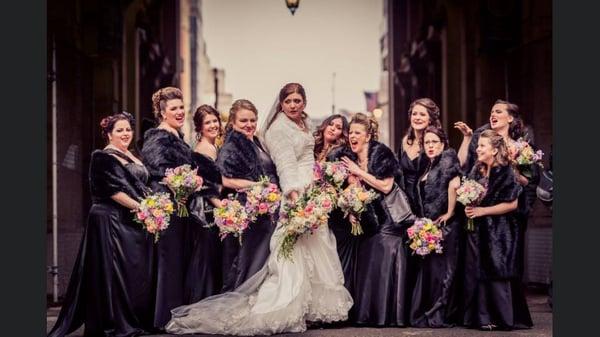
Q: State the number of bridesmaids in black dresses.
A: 10